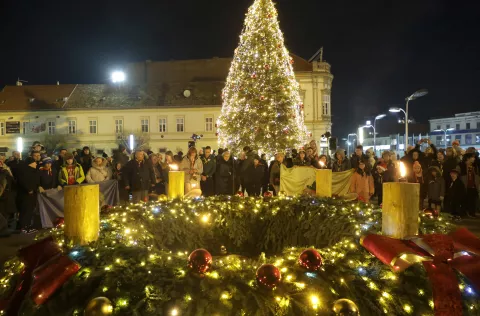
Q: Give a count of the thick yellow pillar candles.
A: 4